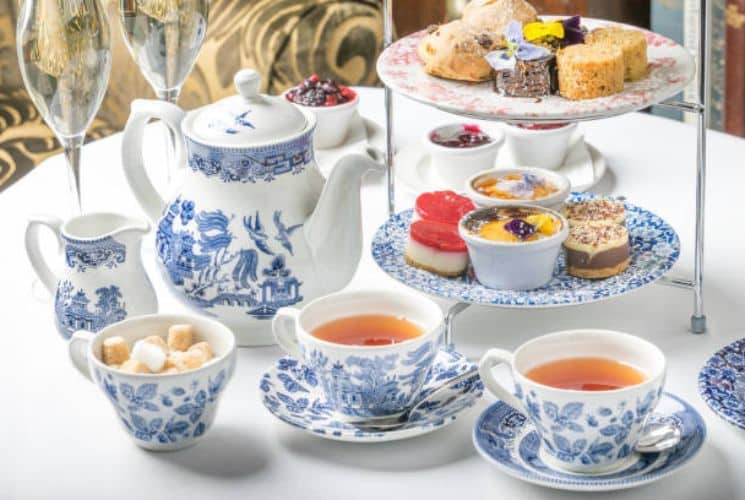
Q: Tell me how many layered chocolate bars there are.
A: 2